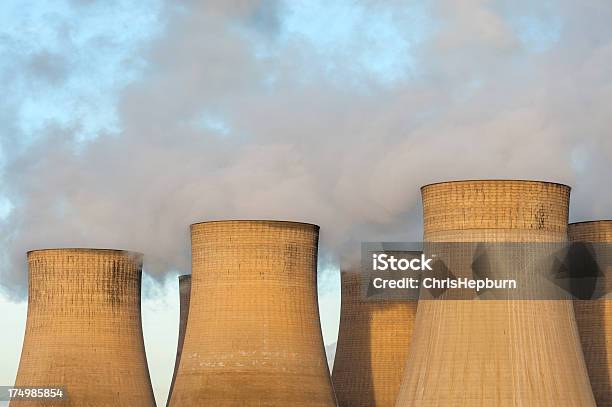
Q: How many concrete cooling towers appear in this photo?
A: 6